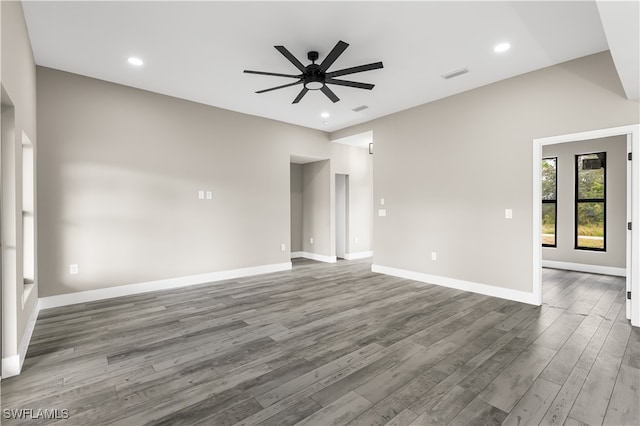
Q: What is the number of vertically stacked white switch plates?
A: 2